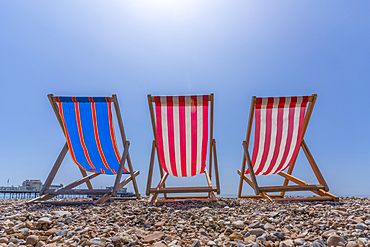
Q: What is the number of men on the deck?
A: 0